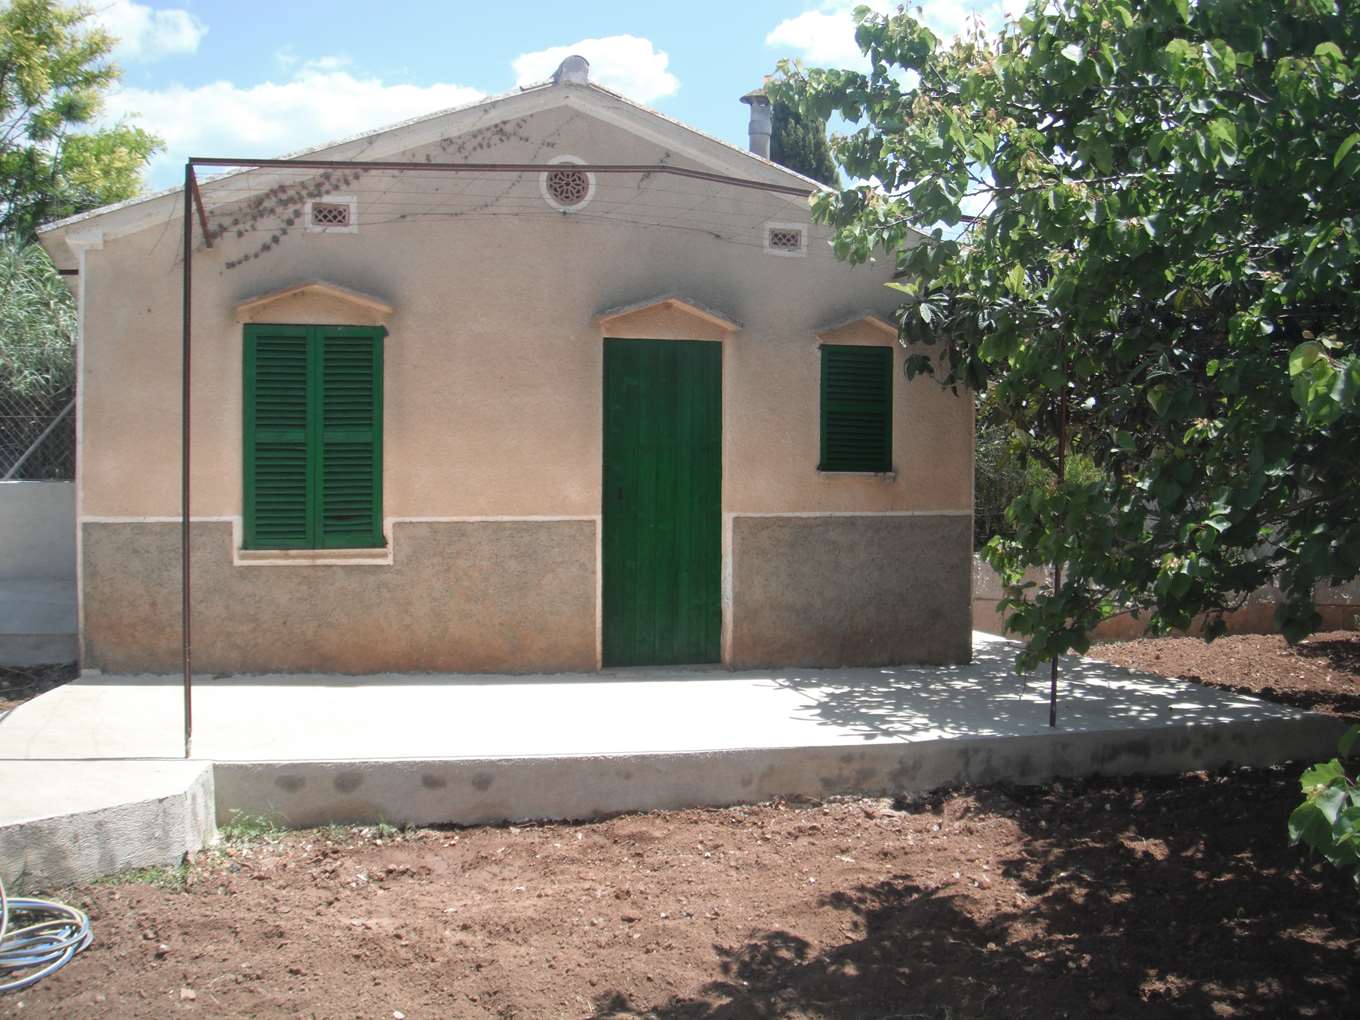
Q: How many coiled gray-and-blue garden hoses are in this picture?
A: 1